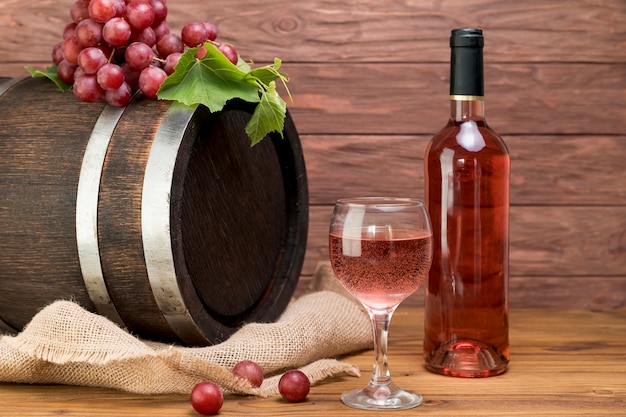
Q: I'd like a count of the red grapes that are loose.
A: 3